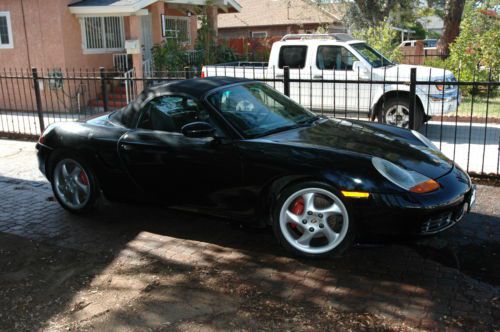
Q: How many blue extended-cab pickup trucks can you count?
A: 0